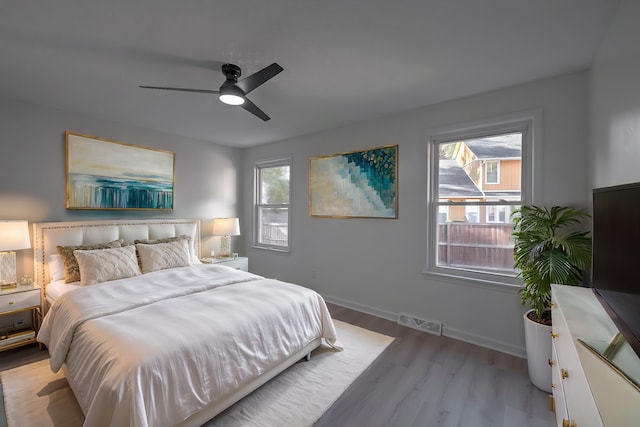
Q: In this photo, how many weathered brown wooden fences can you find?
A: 1